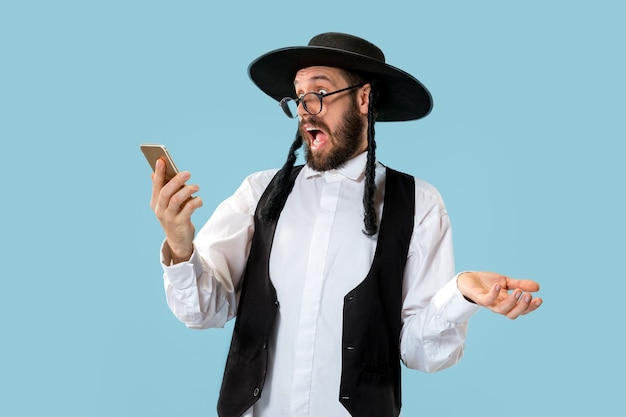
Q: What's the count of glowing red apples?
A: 0